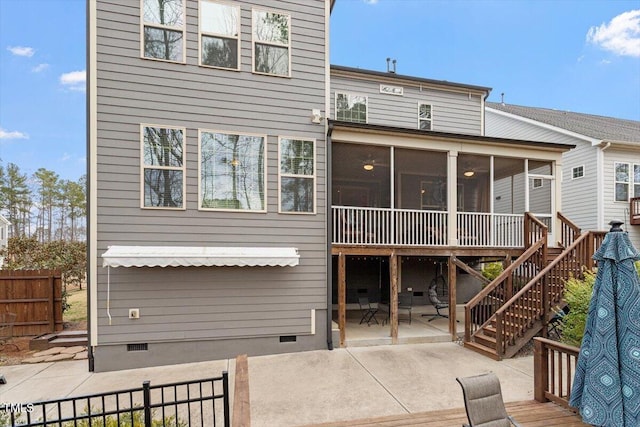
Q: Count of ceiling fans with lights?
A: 2